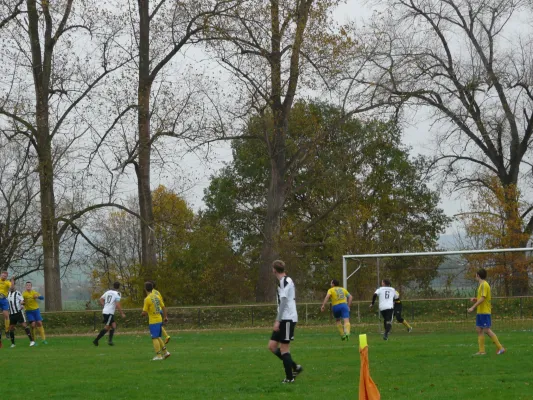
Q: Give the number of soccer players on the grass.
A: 11